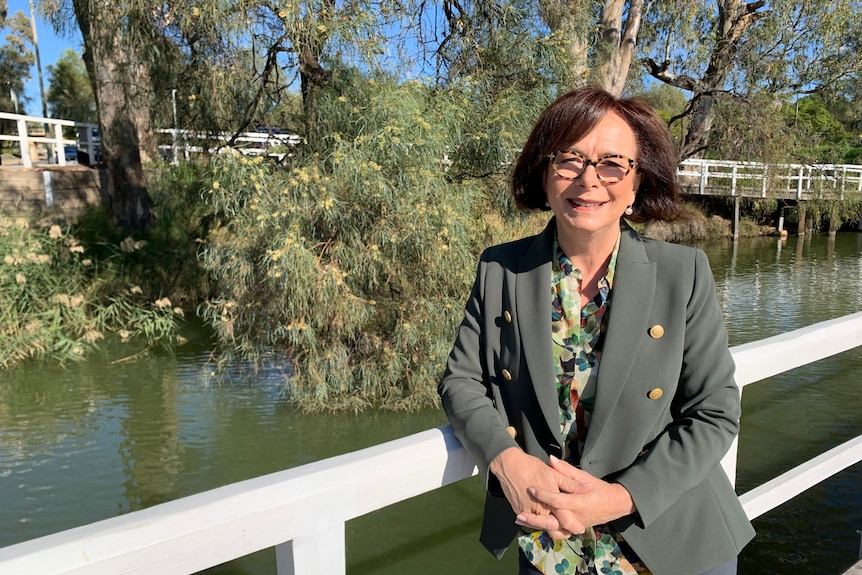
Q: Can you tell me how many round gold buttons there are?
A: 5